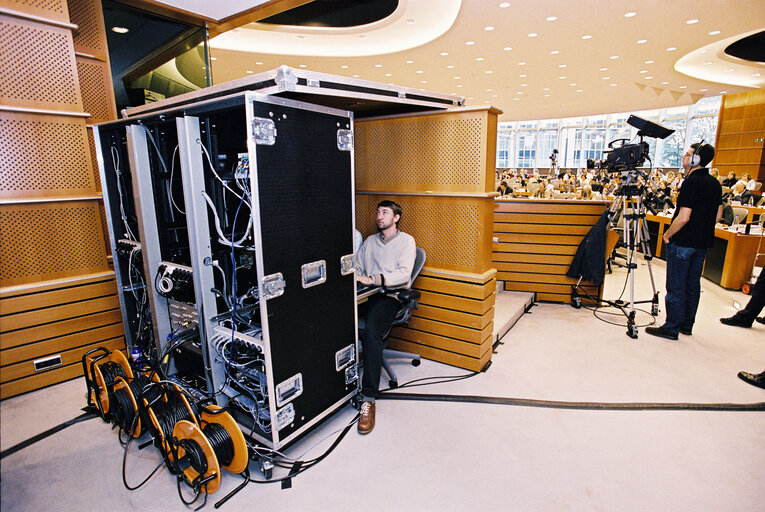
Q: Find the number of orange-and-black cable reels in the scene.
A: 4